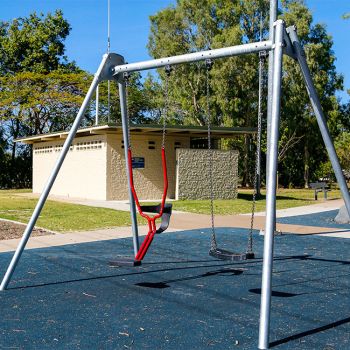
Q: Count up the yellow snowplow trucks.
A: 0